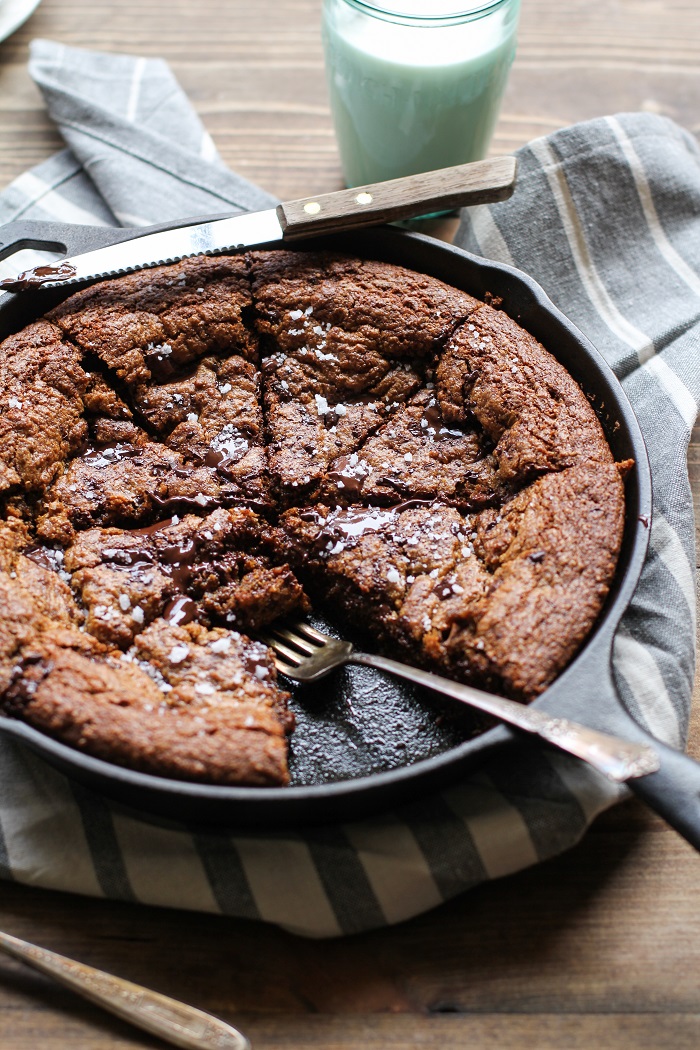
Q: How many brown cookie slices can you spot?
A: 7